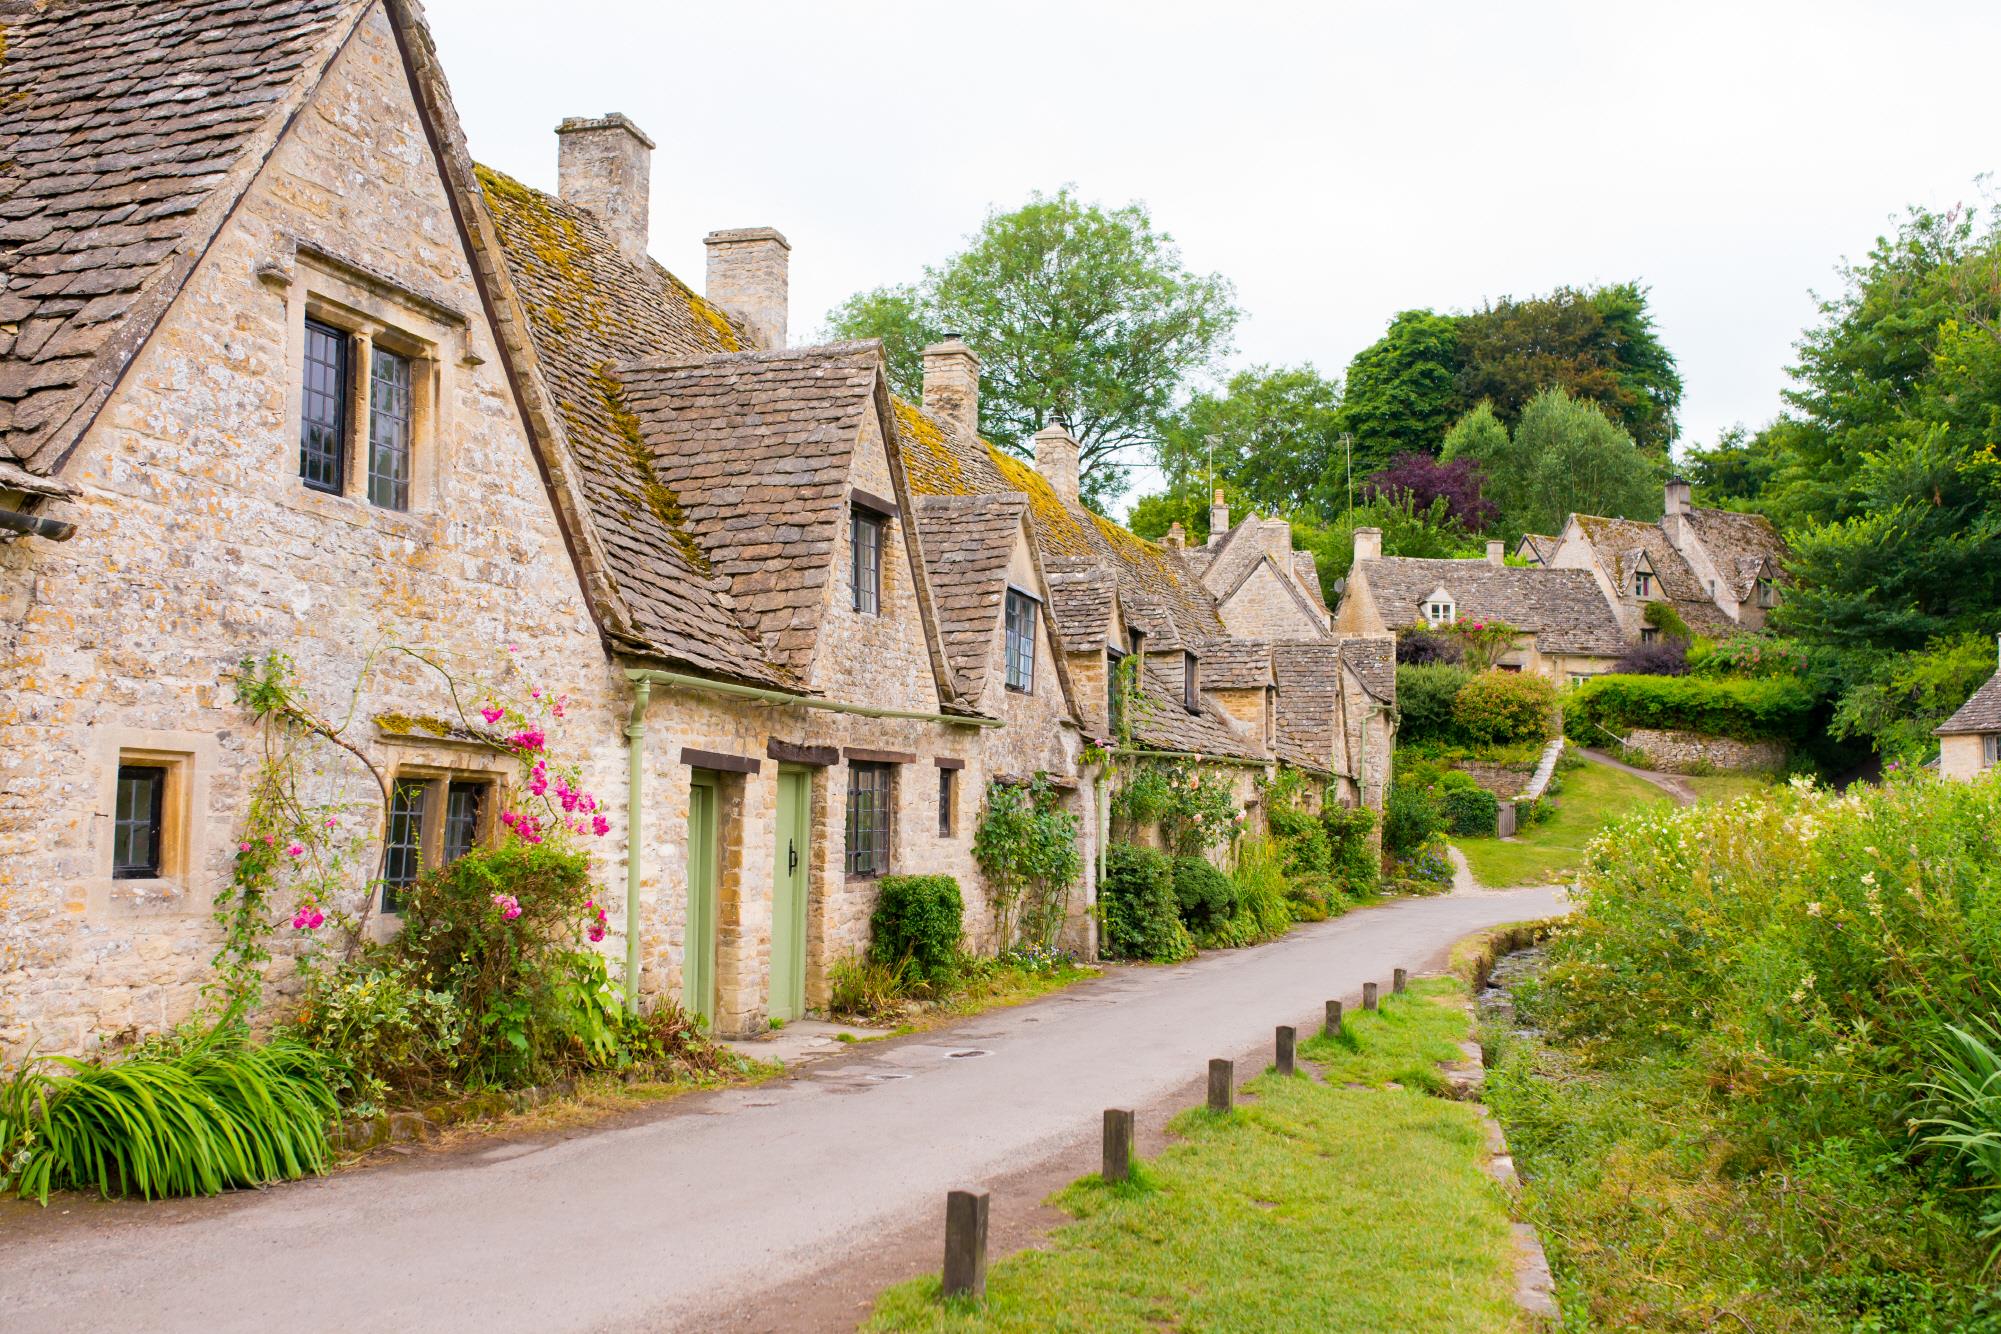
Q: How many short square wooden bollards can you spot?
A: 7